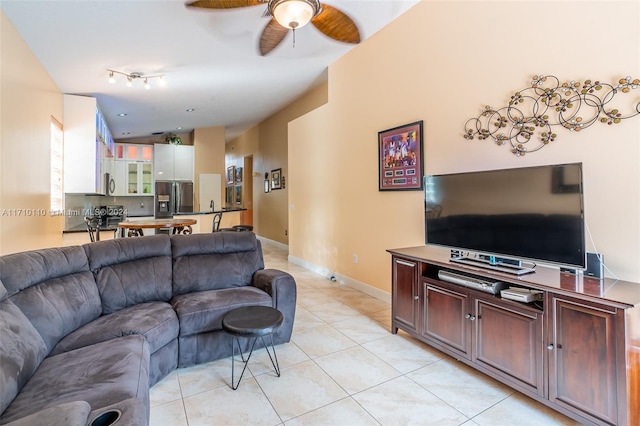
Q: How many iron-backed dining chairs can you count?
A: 2